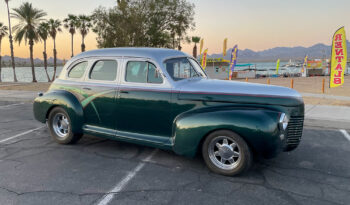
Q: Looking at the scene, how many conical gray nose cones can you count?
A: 0